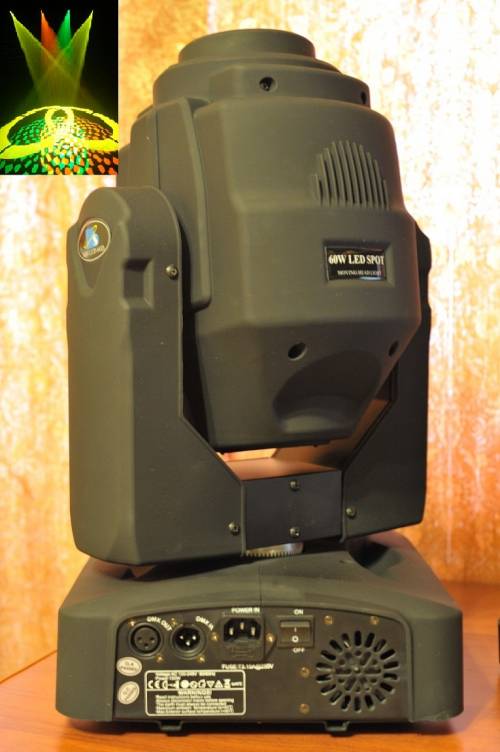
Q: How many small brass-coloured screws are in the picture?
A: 10